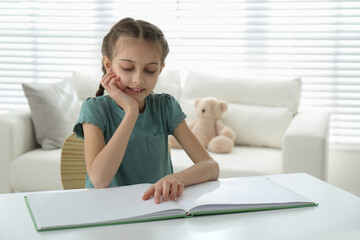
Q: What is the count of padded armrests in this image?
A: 2